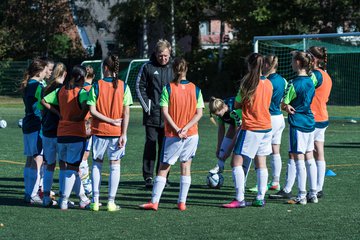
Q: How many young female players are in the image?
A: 12